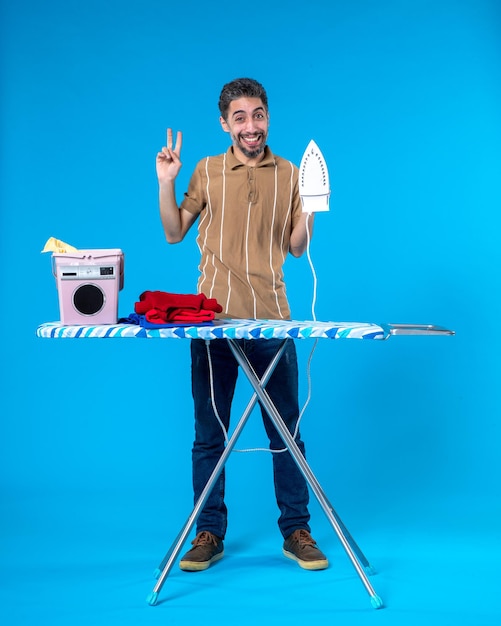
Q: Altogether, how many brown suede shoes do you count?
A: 2